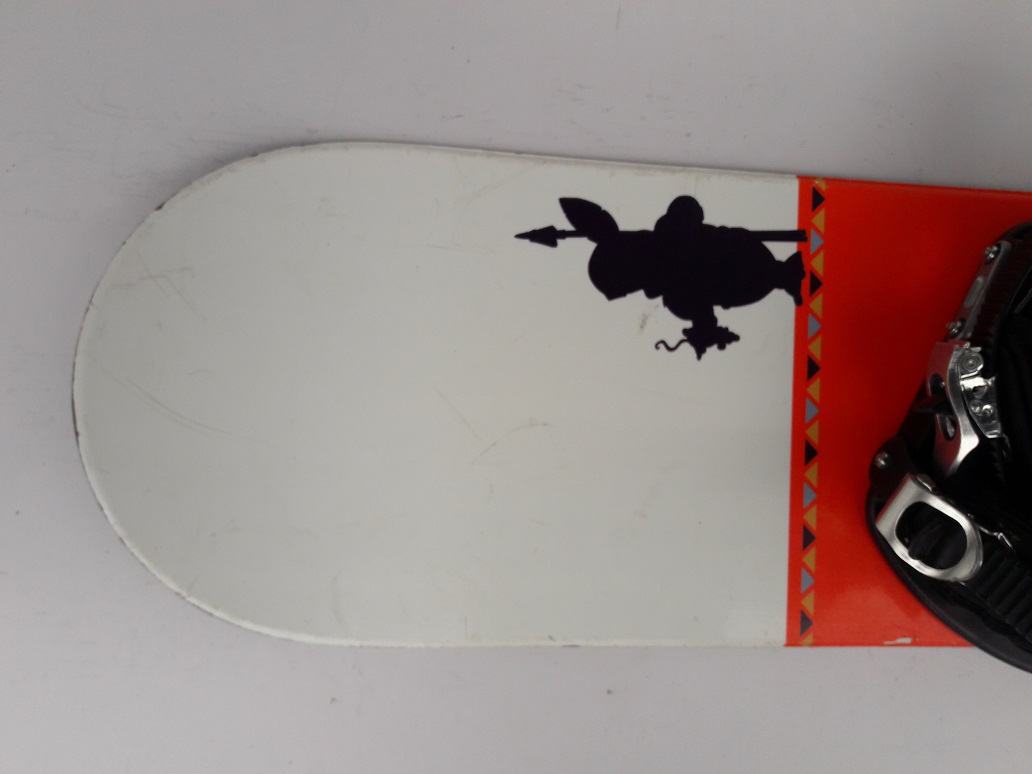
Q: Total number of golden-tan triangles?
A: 12